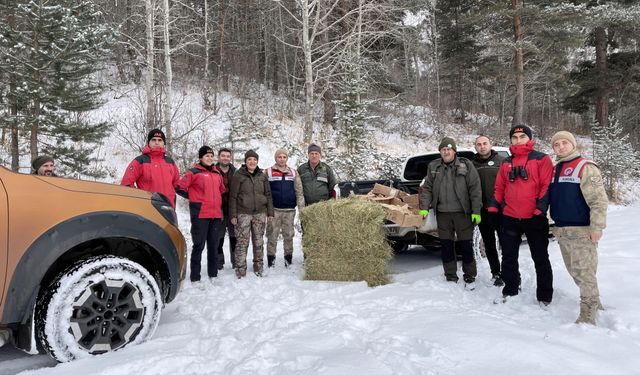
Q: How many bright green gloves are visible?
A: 2